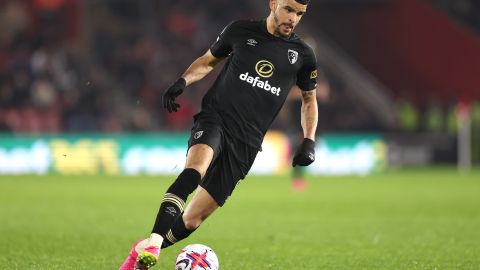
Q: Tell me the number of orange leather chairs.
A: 0